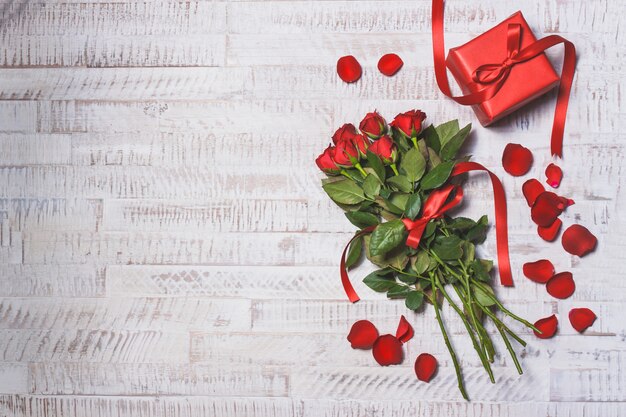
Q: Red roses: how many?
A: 7